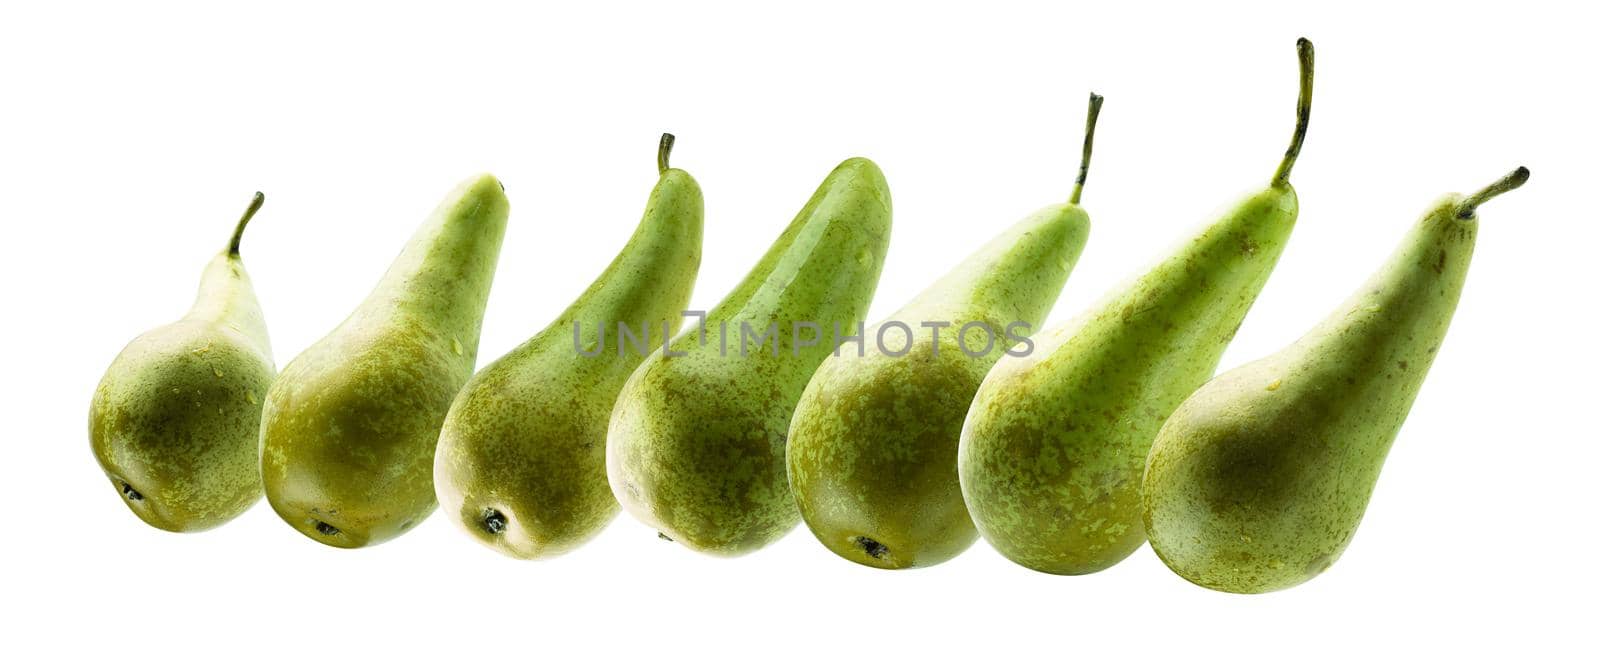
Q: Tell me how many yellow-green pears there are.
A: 7